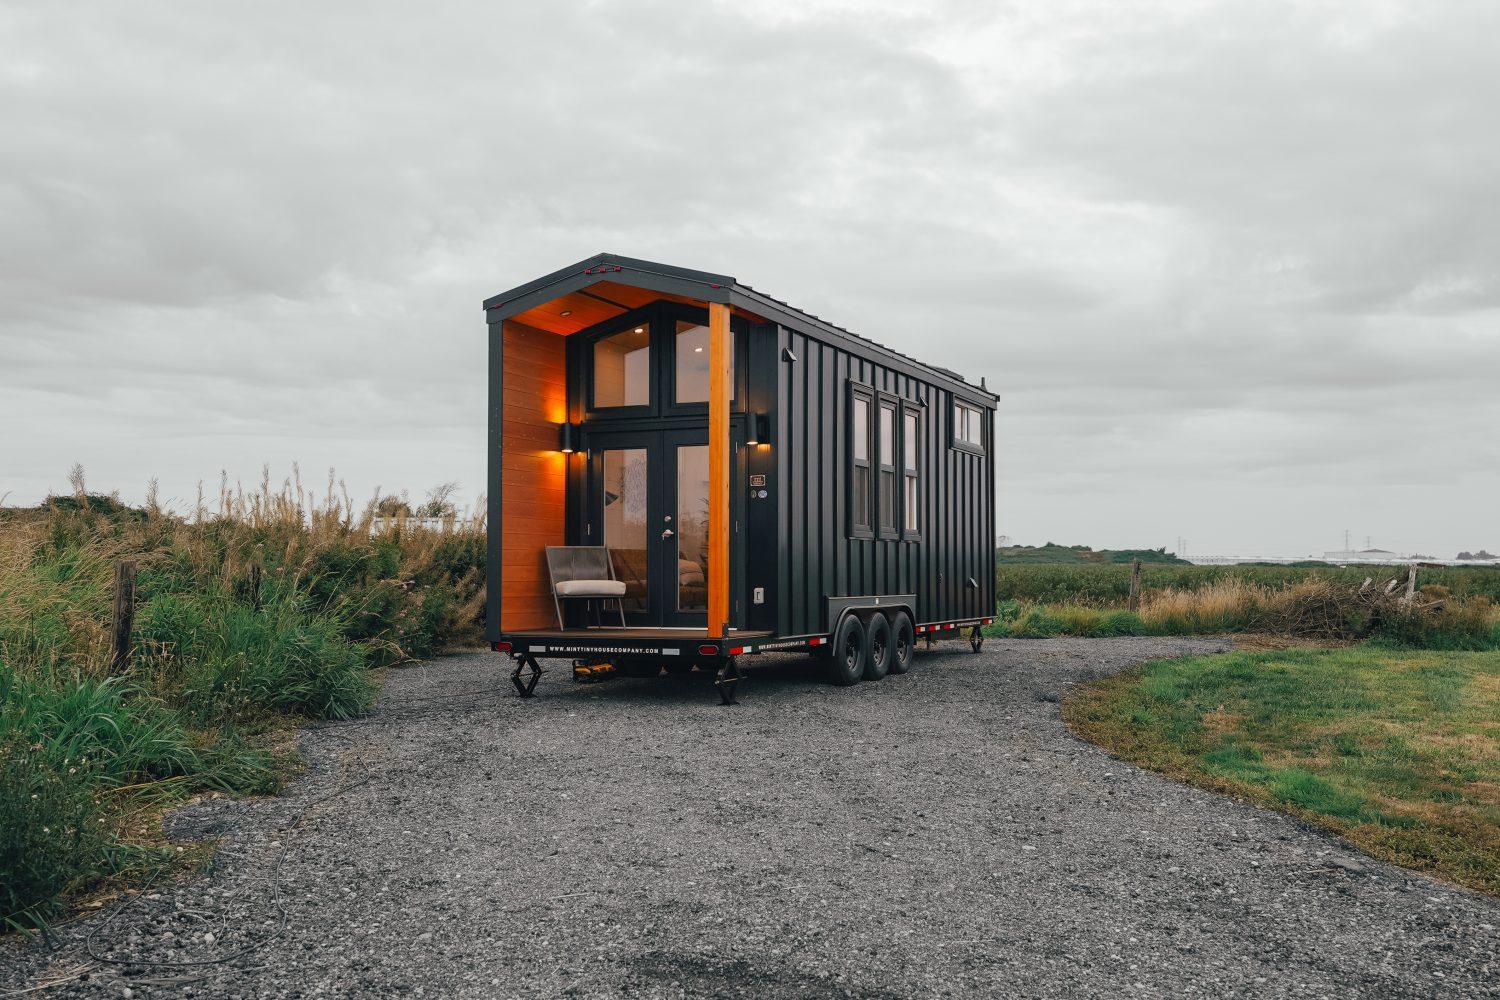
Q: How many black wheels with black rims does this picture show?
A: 3